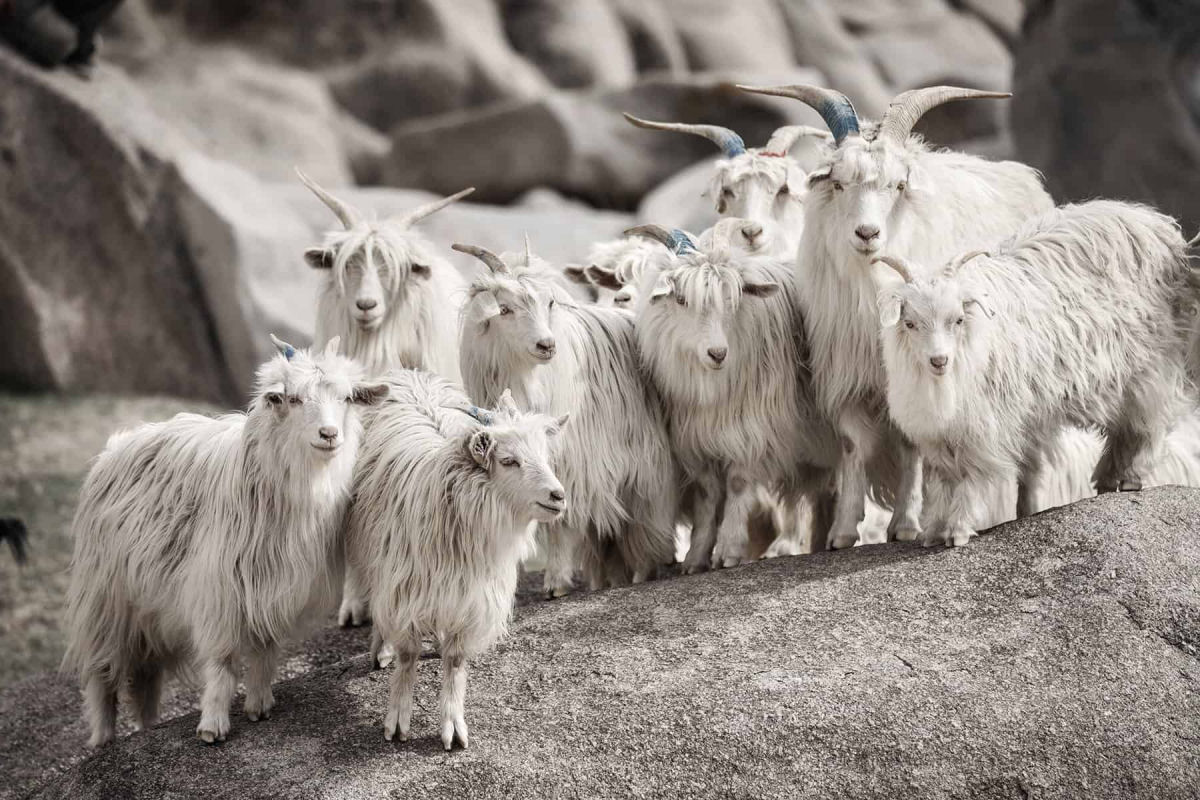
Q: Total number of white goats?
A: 9